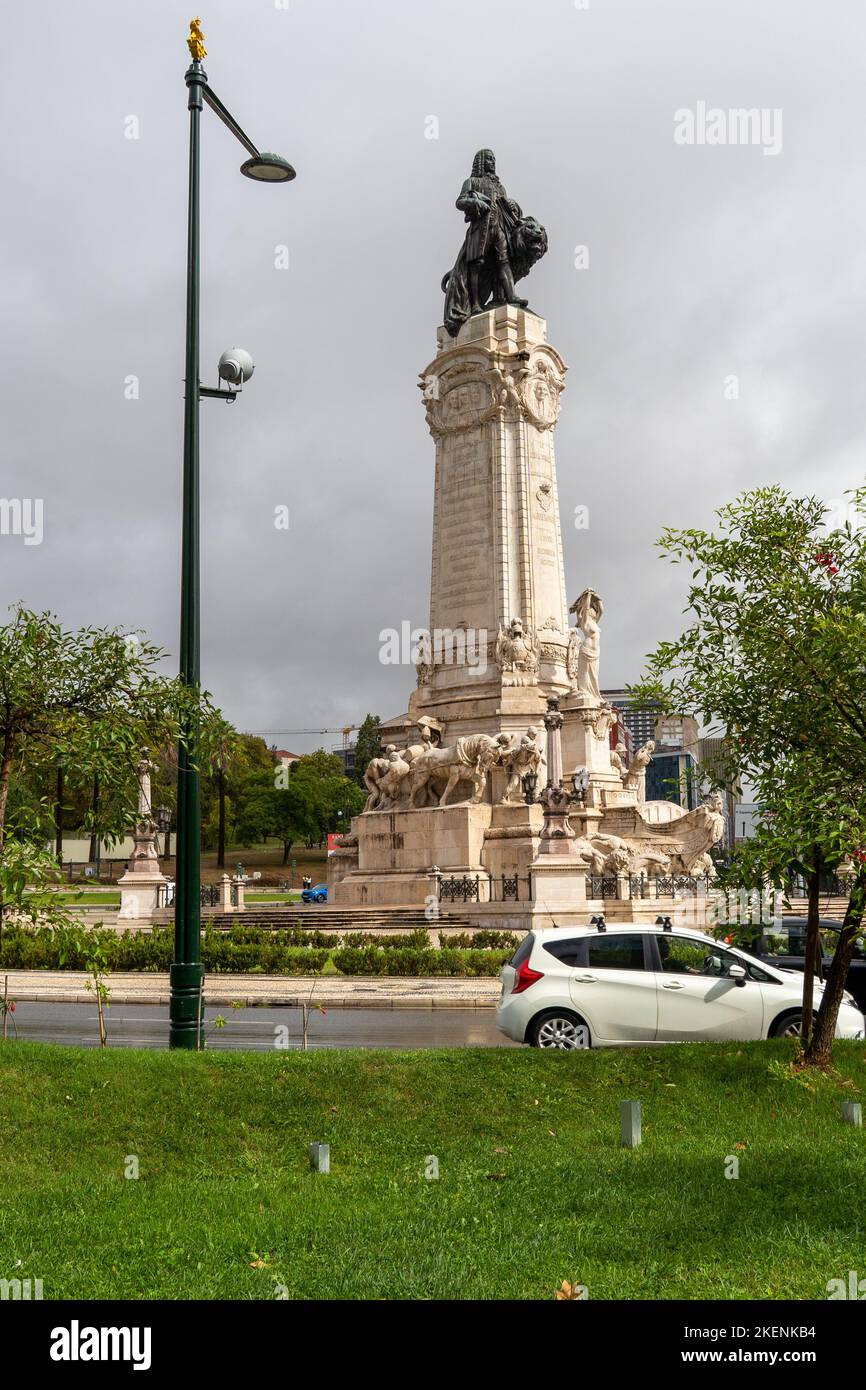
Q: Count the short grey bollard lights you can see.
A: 3